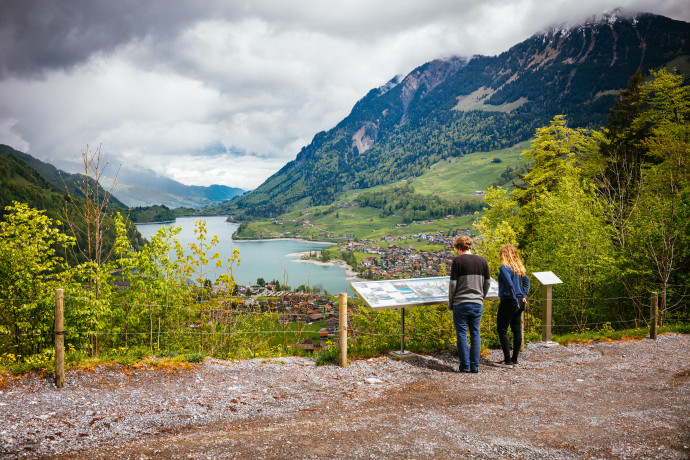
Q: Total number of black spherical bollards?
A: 0